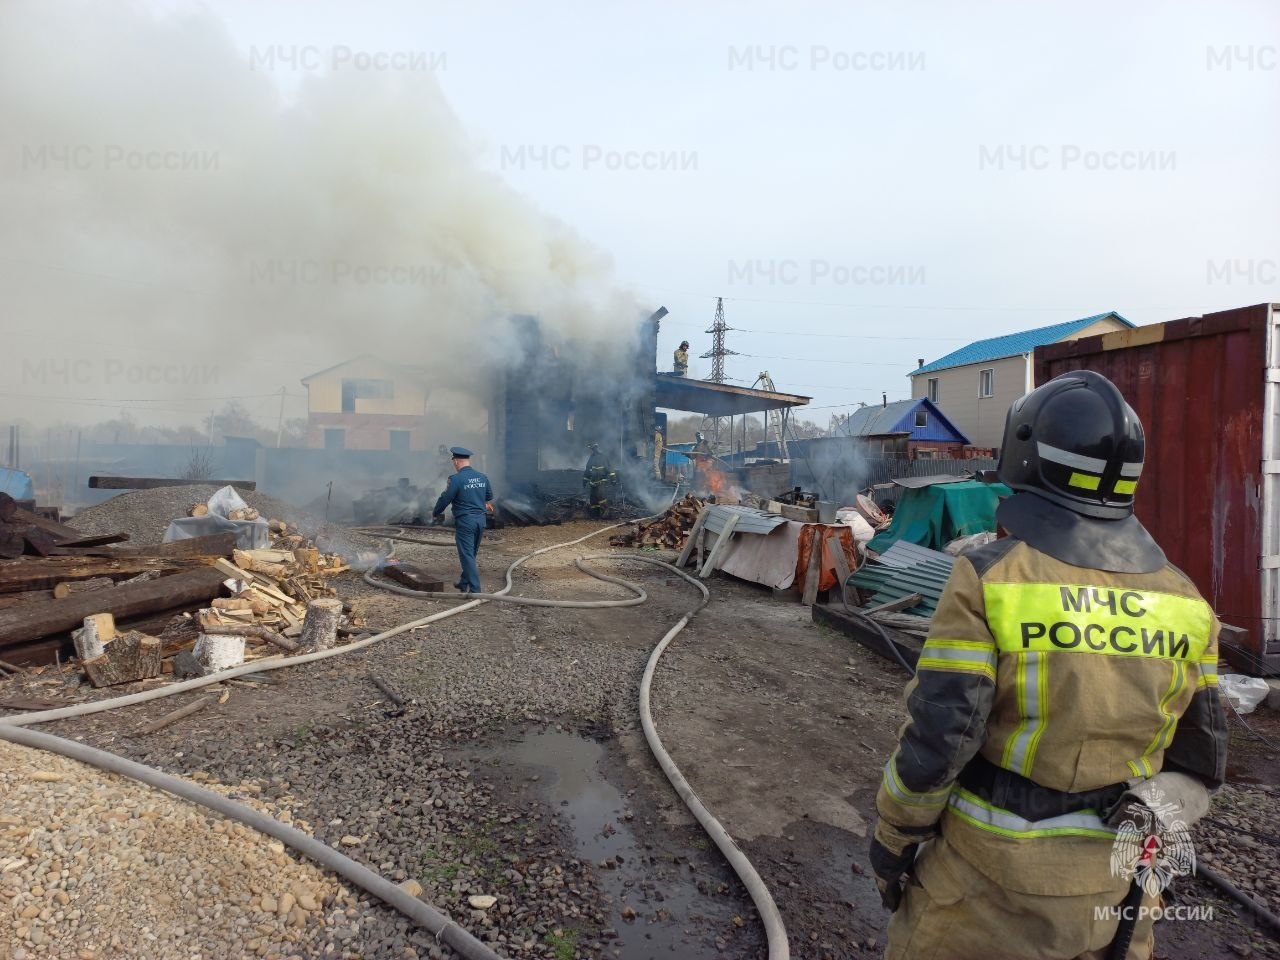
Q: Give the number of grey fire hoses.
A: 3